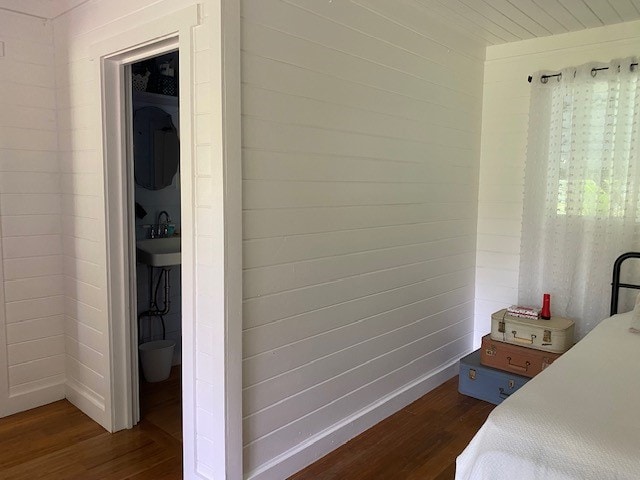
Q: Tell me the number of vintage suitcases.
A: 3